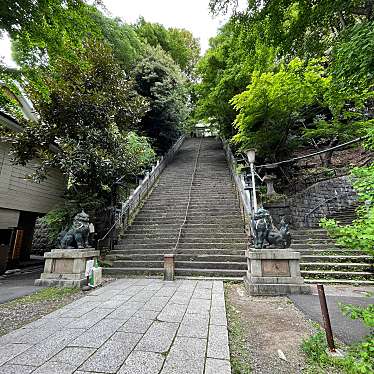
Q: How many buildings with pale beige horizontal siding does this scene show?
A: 1